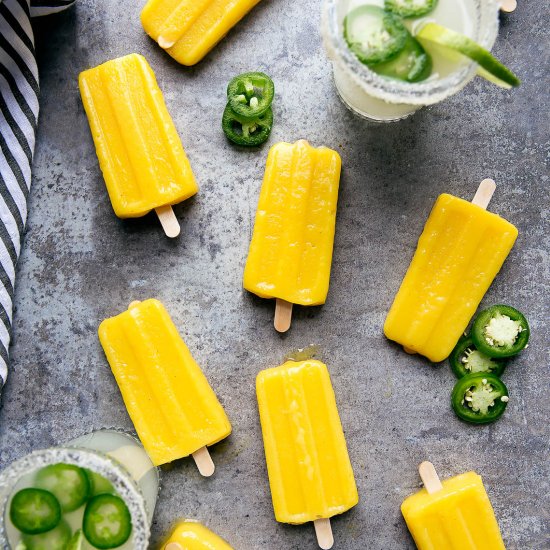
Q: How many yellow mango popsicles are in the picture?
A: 8